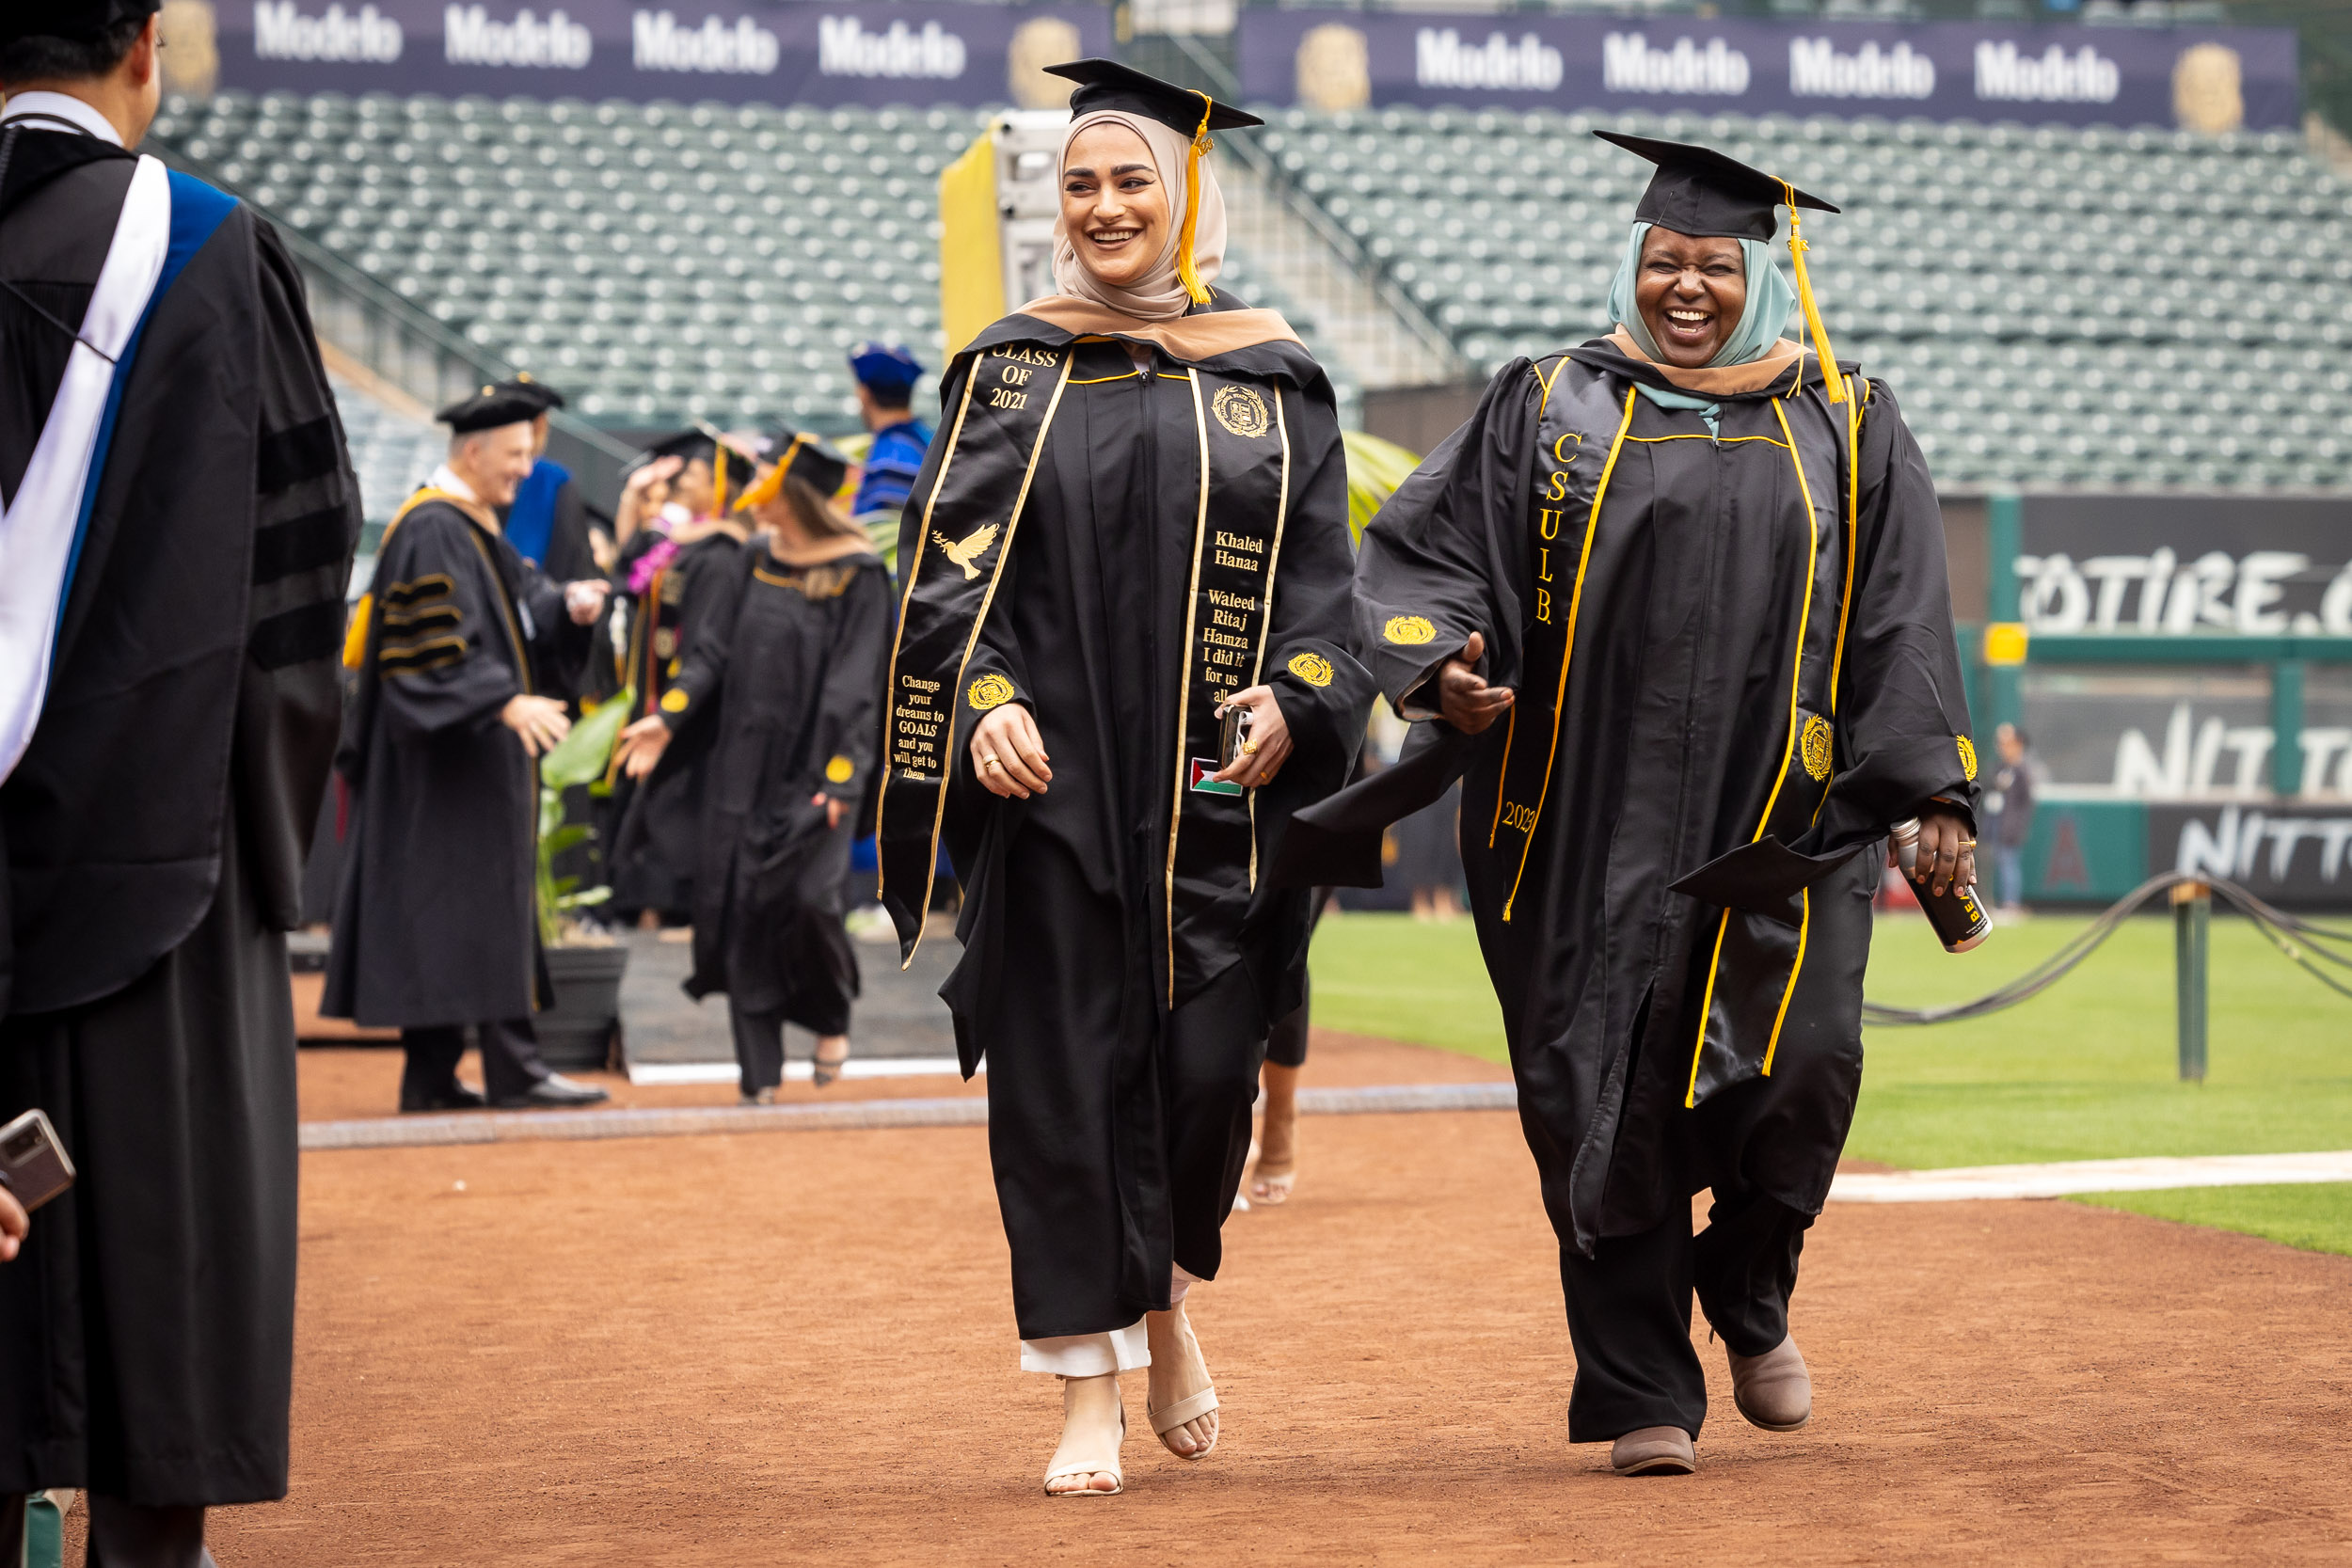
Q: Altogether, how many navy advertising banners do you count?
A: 2